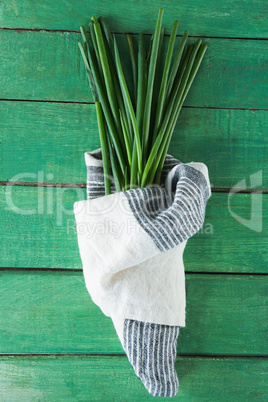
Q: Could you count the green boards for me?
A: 6